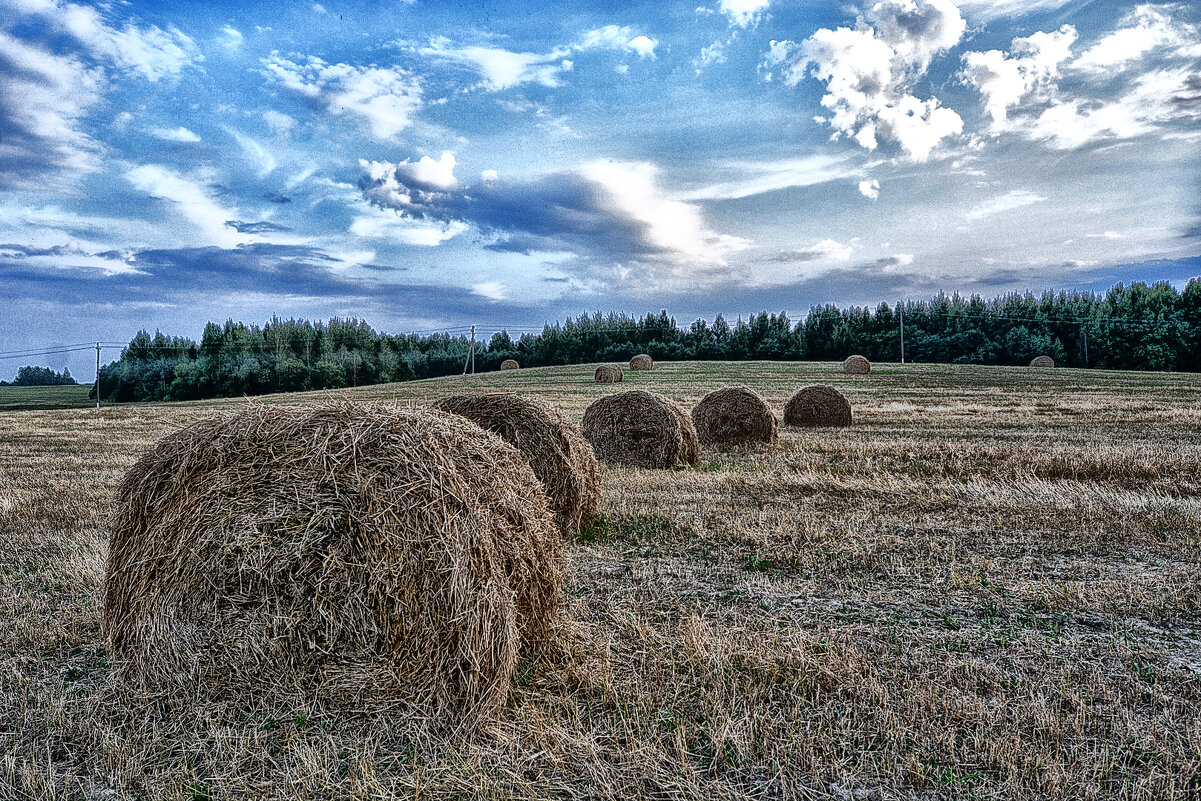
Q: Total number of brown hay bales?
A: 10